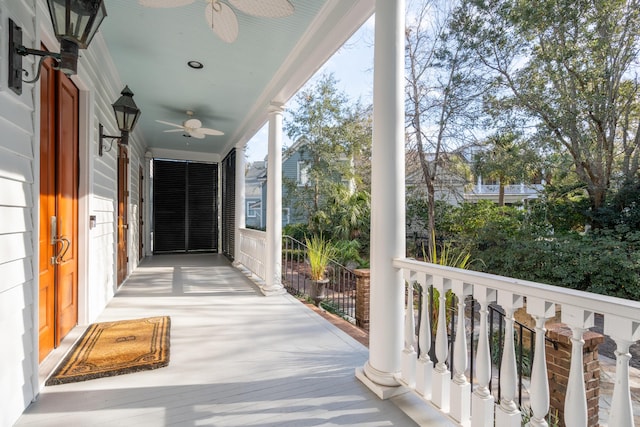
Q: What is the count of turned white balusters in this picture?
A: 9